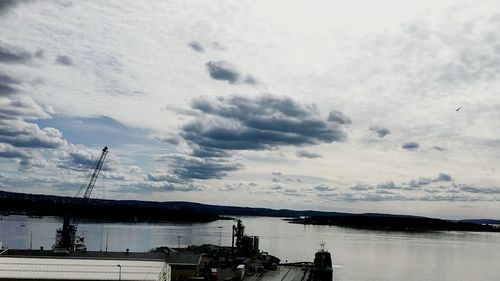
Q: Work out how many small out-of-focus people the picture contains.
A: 0